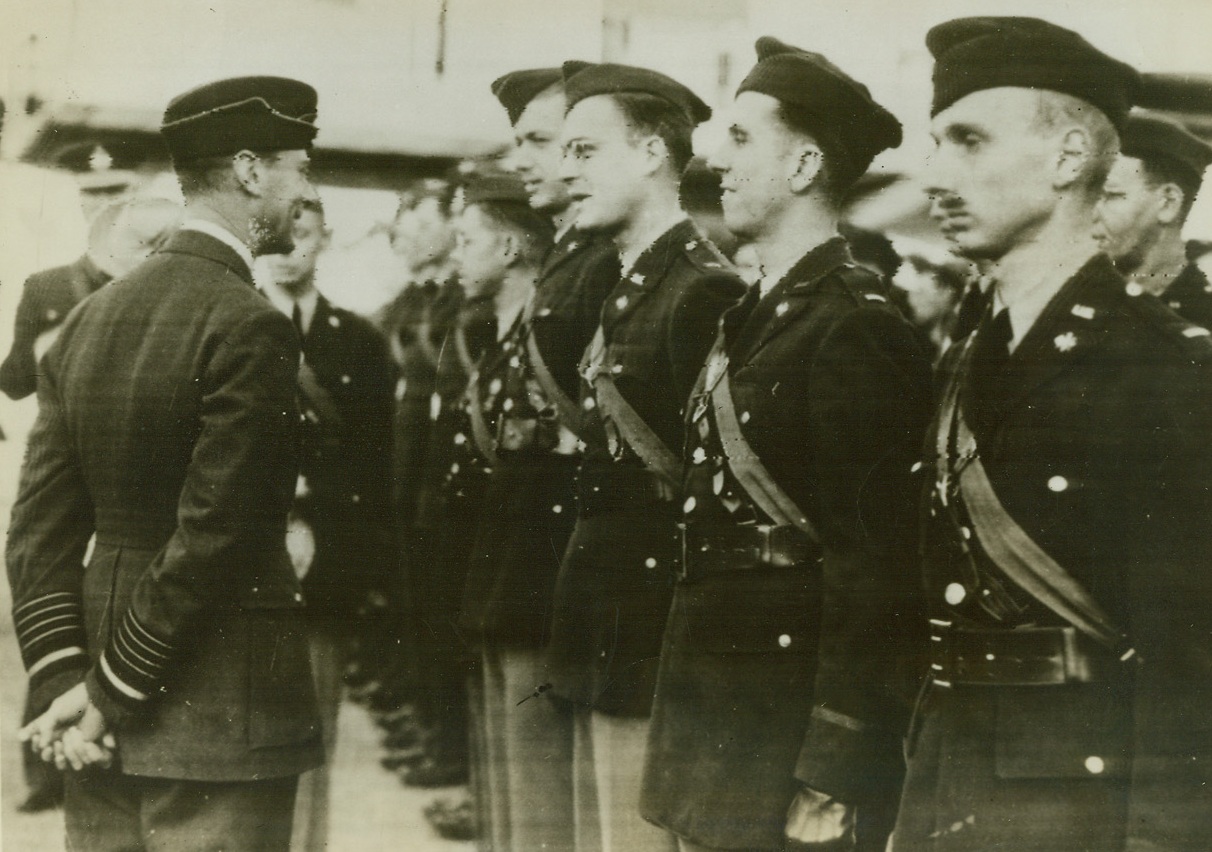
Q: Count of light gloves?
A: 1